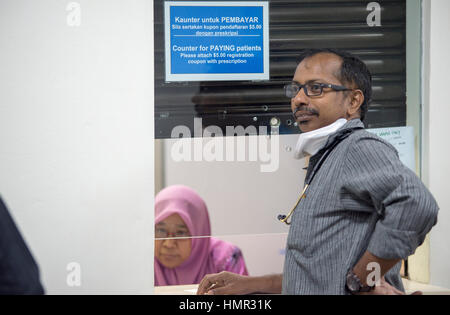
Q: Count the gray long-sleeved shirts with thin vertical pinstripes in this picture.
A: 1